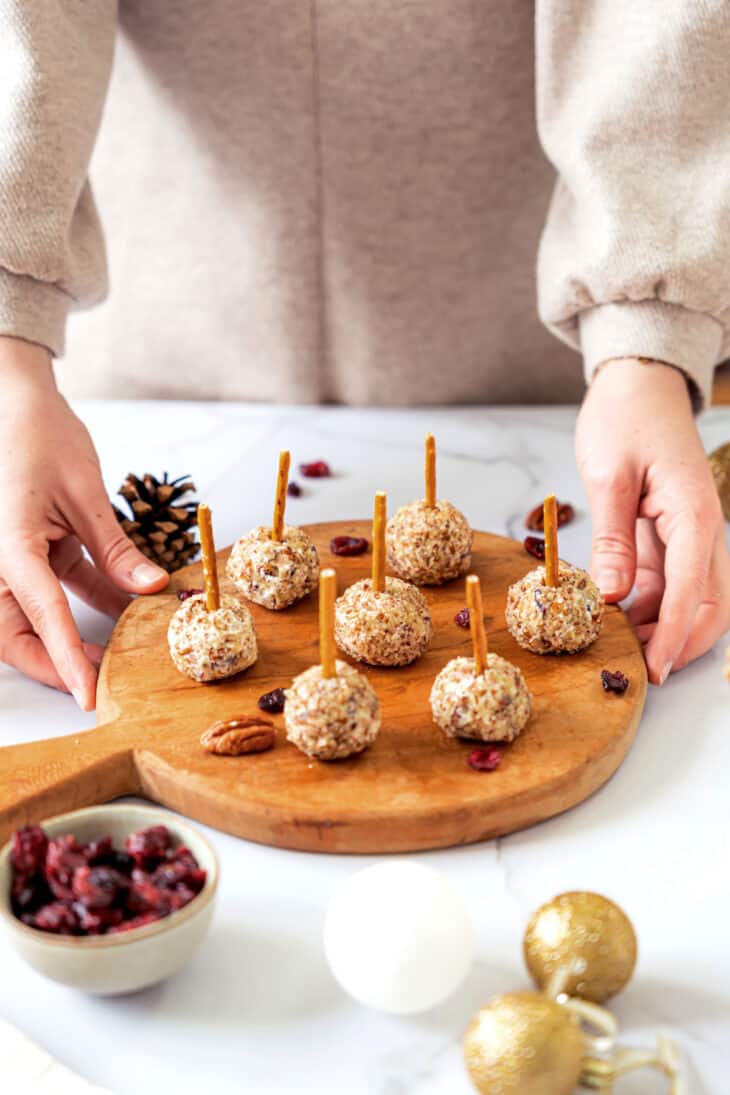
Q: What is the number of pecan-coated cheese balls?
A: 7